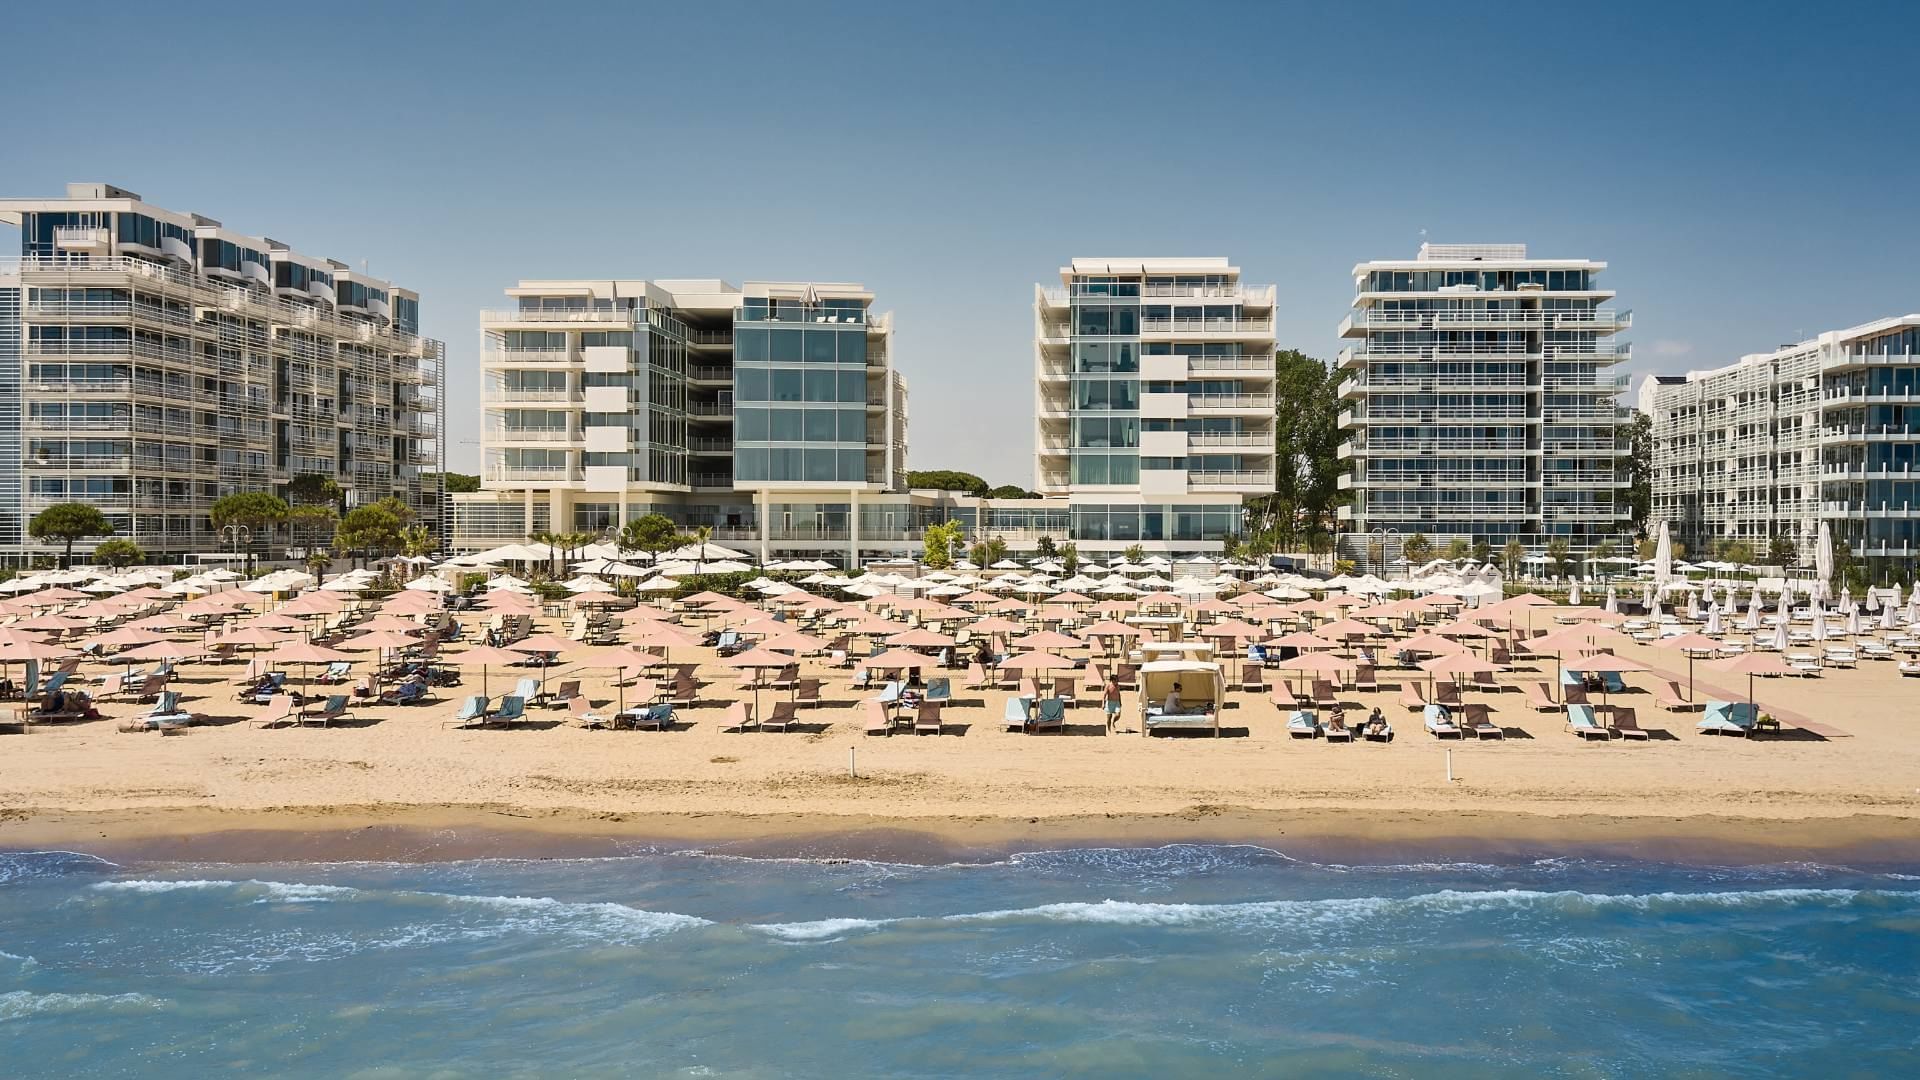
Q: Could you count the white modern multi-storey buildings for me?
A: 5